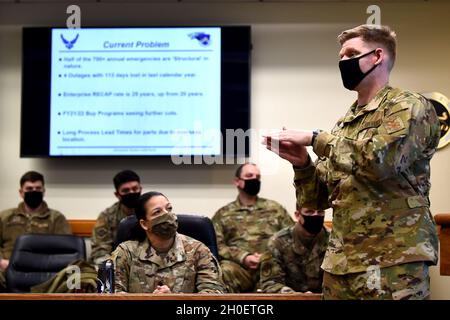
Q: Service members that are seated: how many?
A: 5